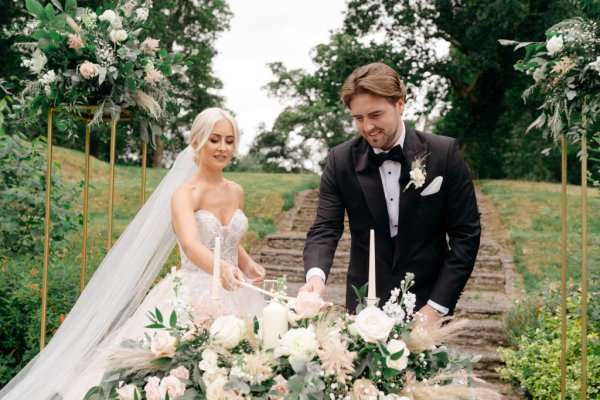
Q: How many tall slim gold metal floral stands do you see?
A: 2